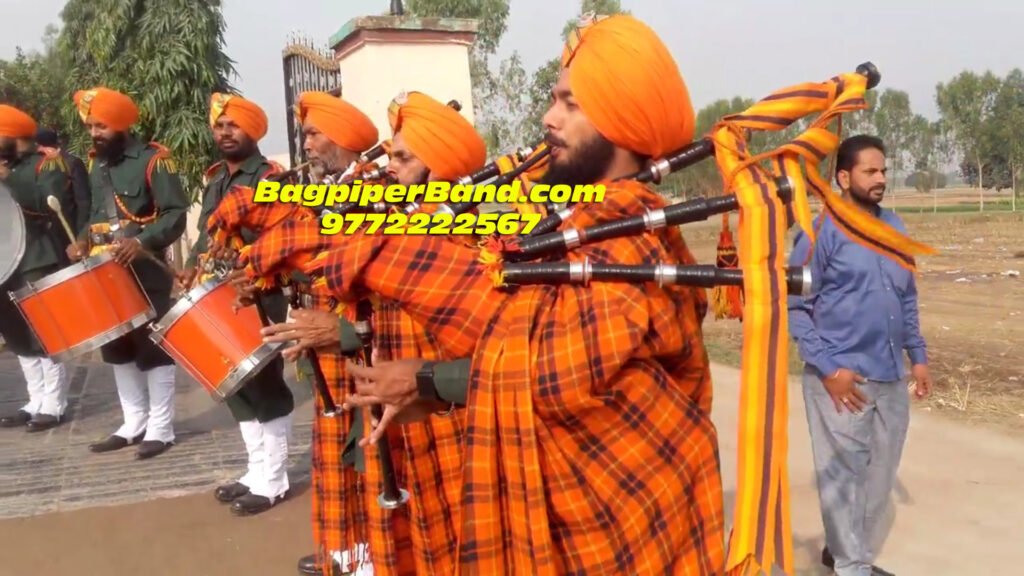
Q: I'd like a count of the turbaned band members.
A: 6